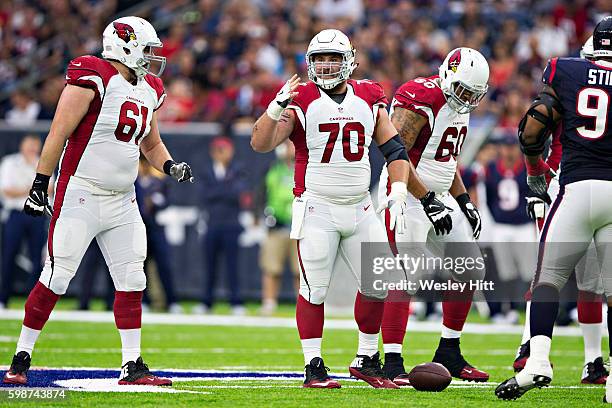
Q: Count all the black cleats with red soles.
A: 8